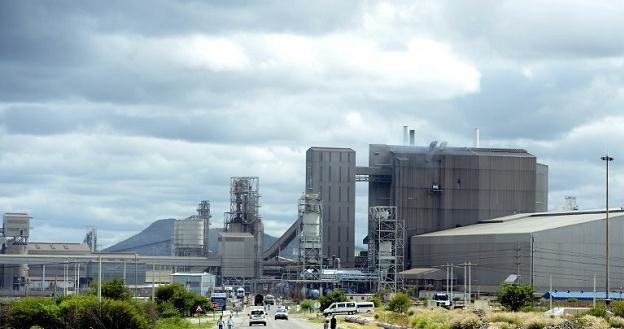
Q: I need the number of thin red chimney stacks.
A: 0